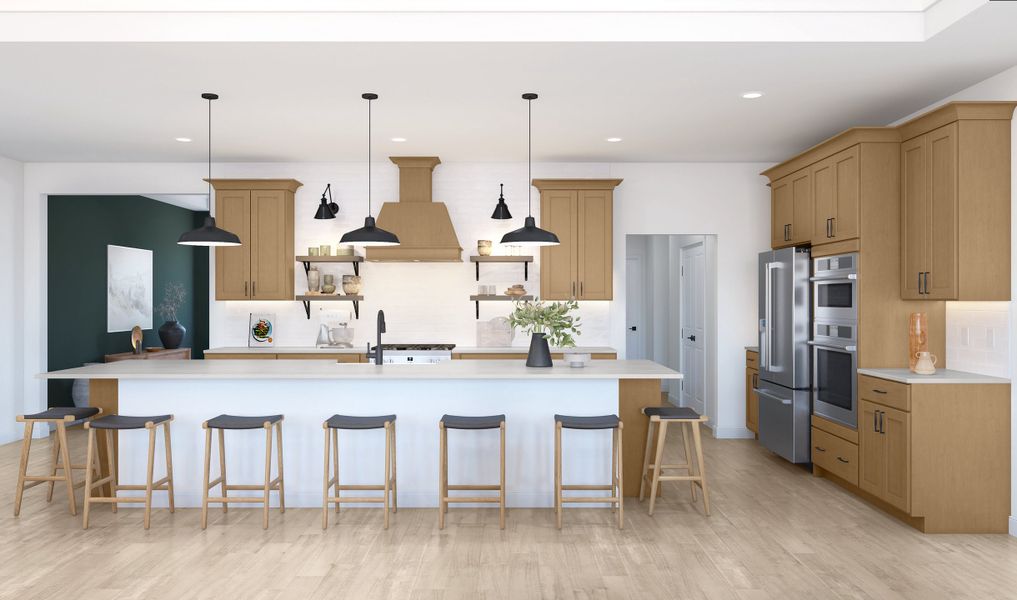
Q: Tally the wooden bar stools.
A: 7